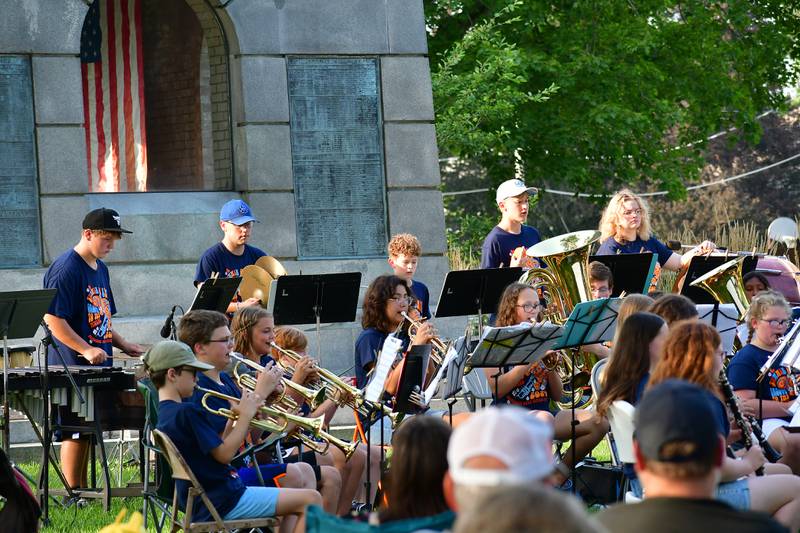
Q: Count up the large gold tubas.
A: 2